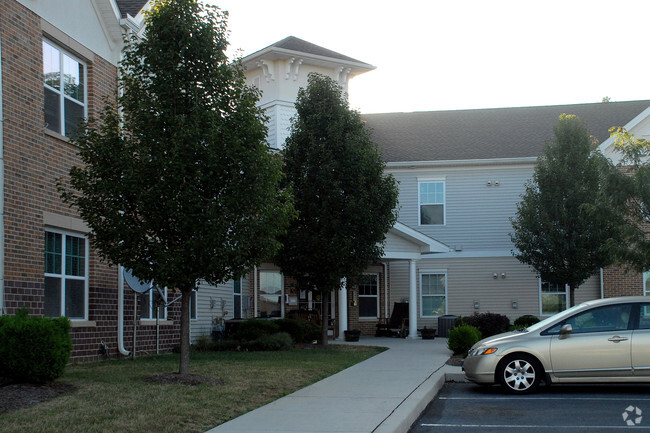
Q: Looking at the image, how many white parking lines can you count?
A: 2